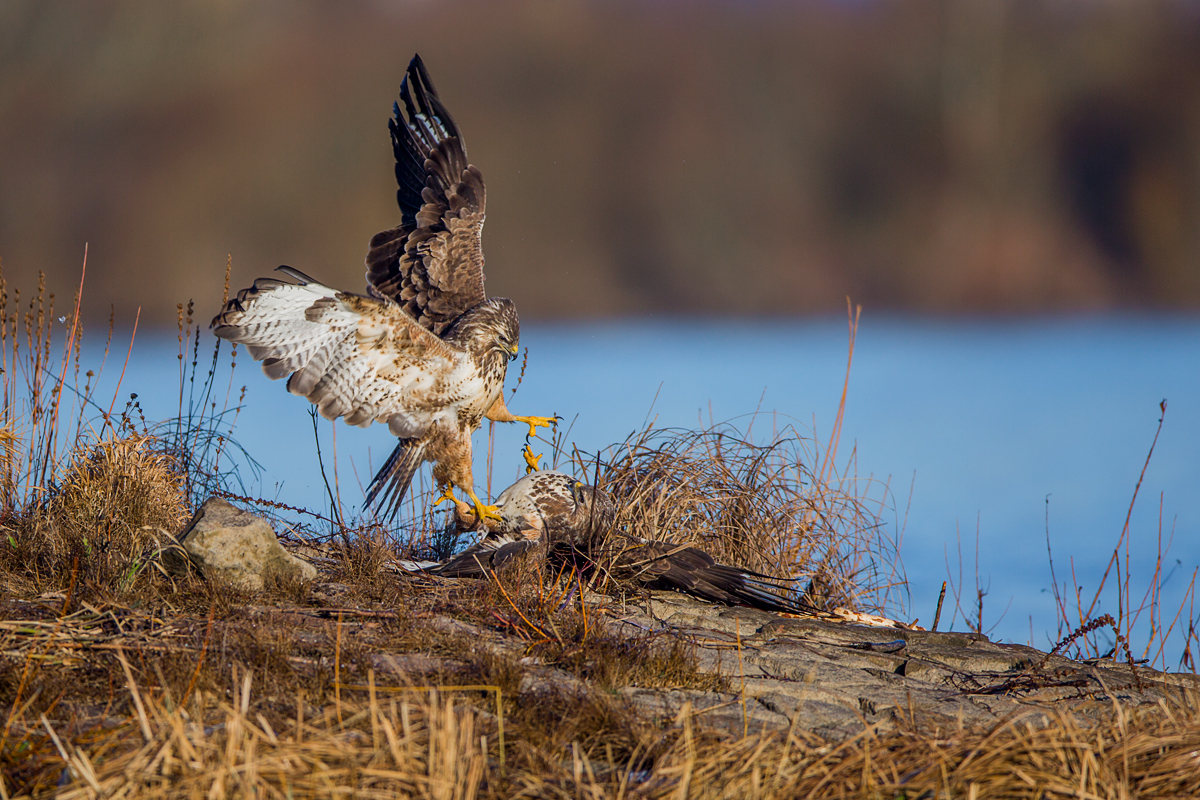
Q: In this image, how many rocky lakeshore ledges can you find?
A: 1